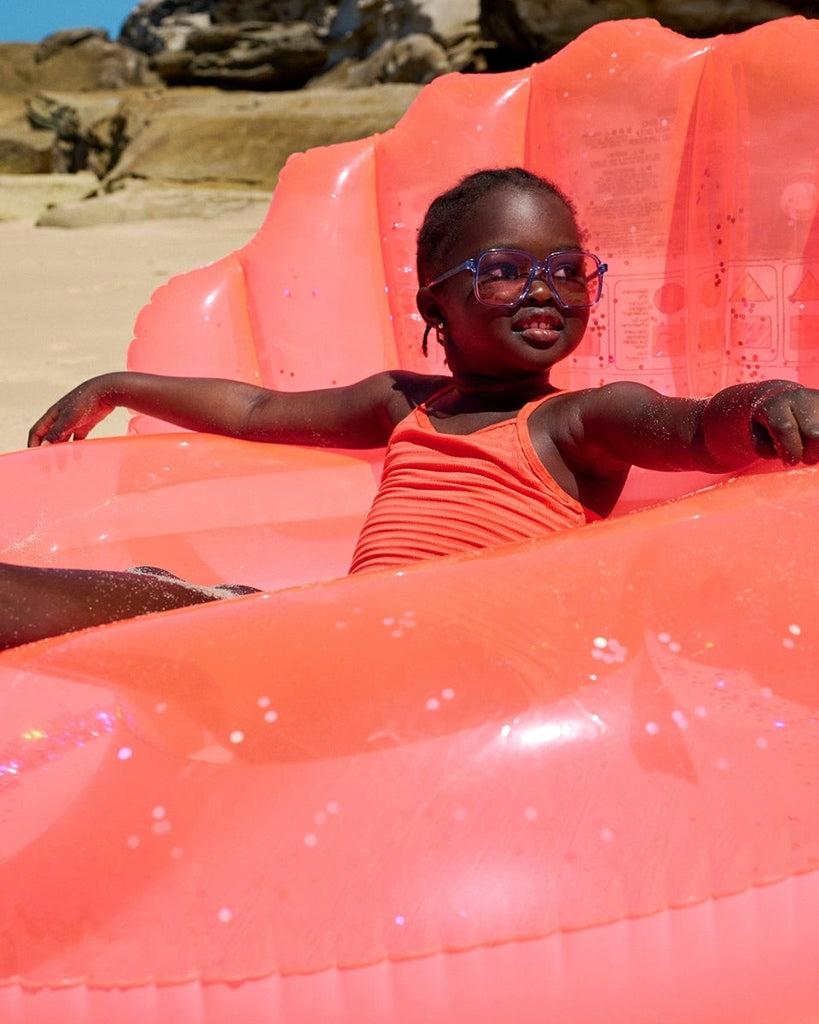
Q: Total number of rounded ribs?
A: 5